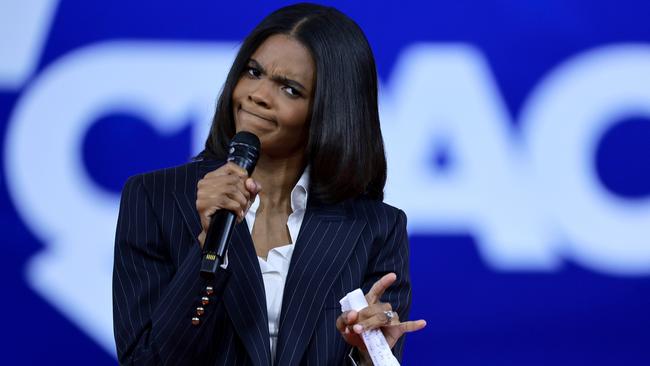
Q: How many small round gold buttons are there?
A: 4